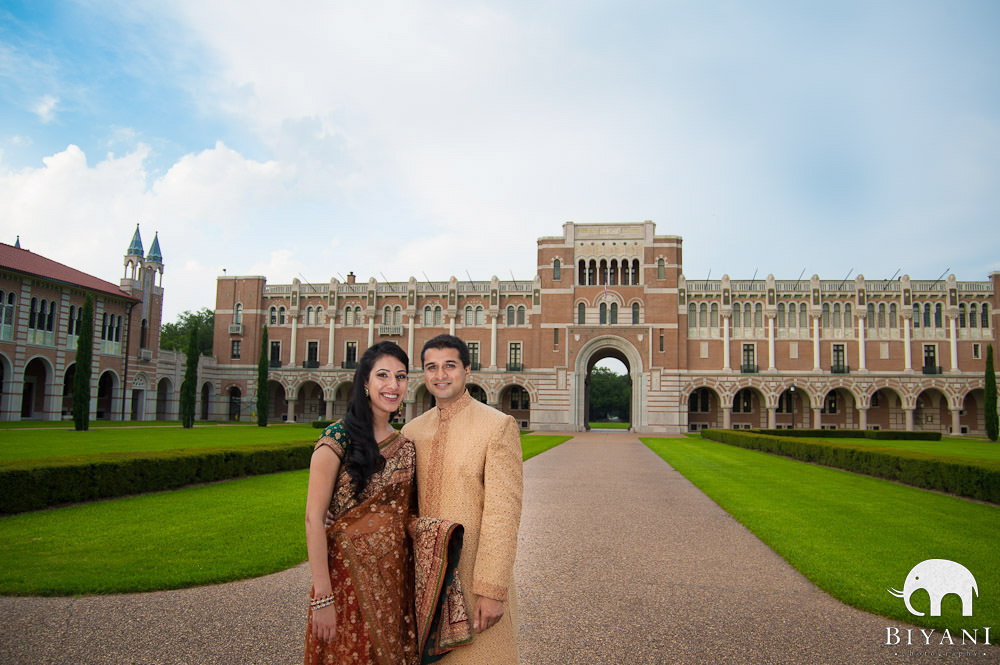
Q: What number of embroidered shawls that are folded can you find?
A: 1